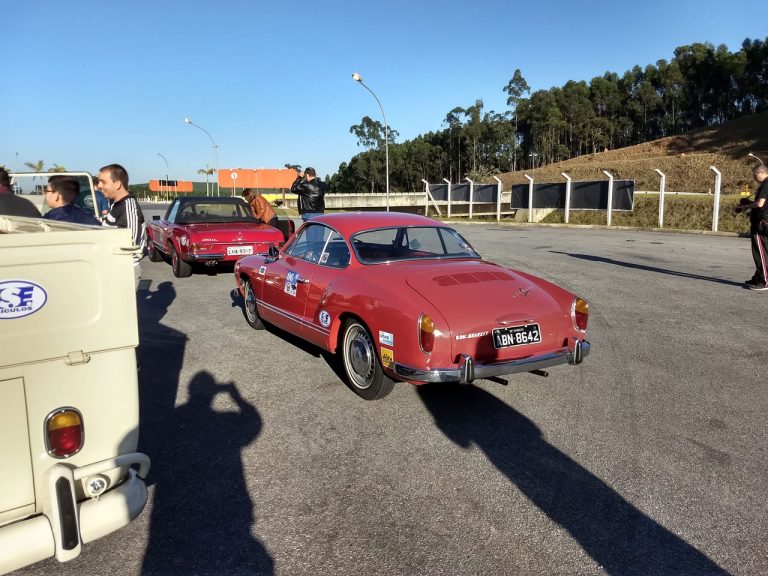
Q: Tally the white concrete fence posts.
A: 9